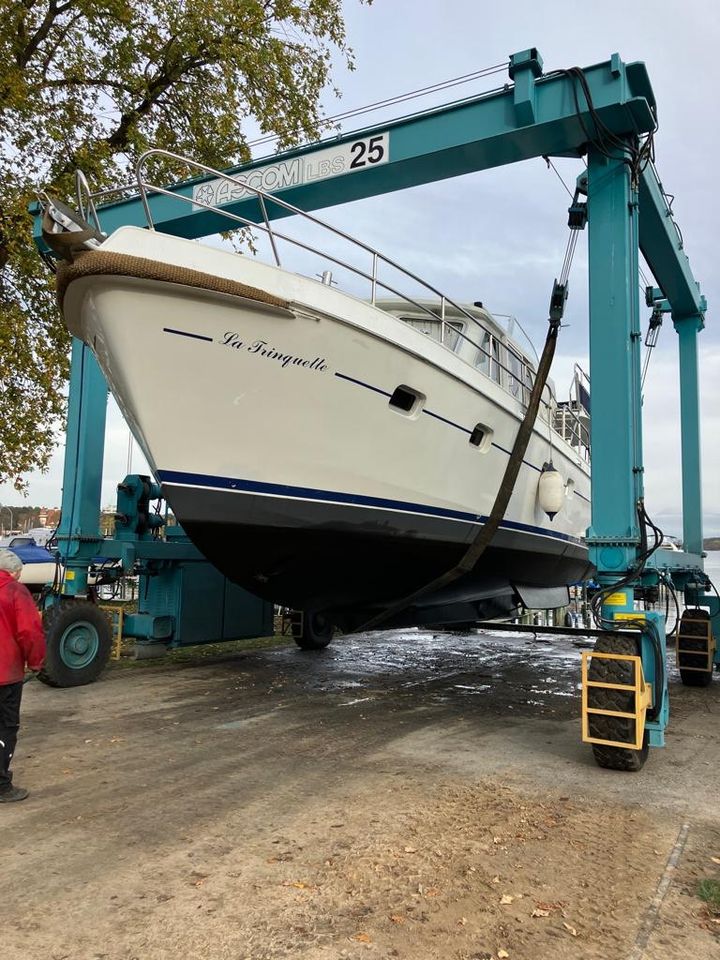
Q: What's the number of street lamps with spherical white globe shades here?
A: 0